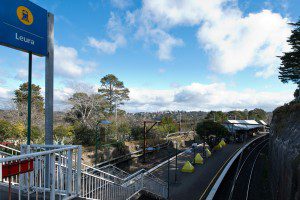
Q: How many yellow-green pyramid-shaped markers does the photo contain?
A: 5